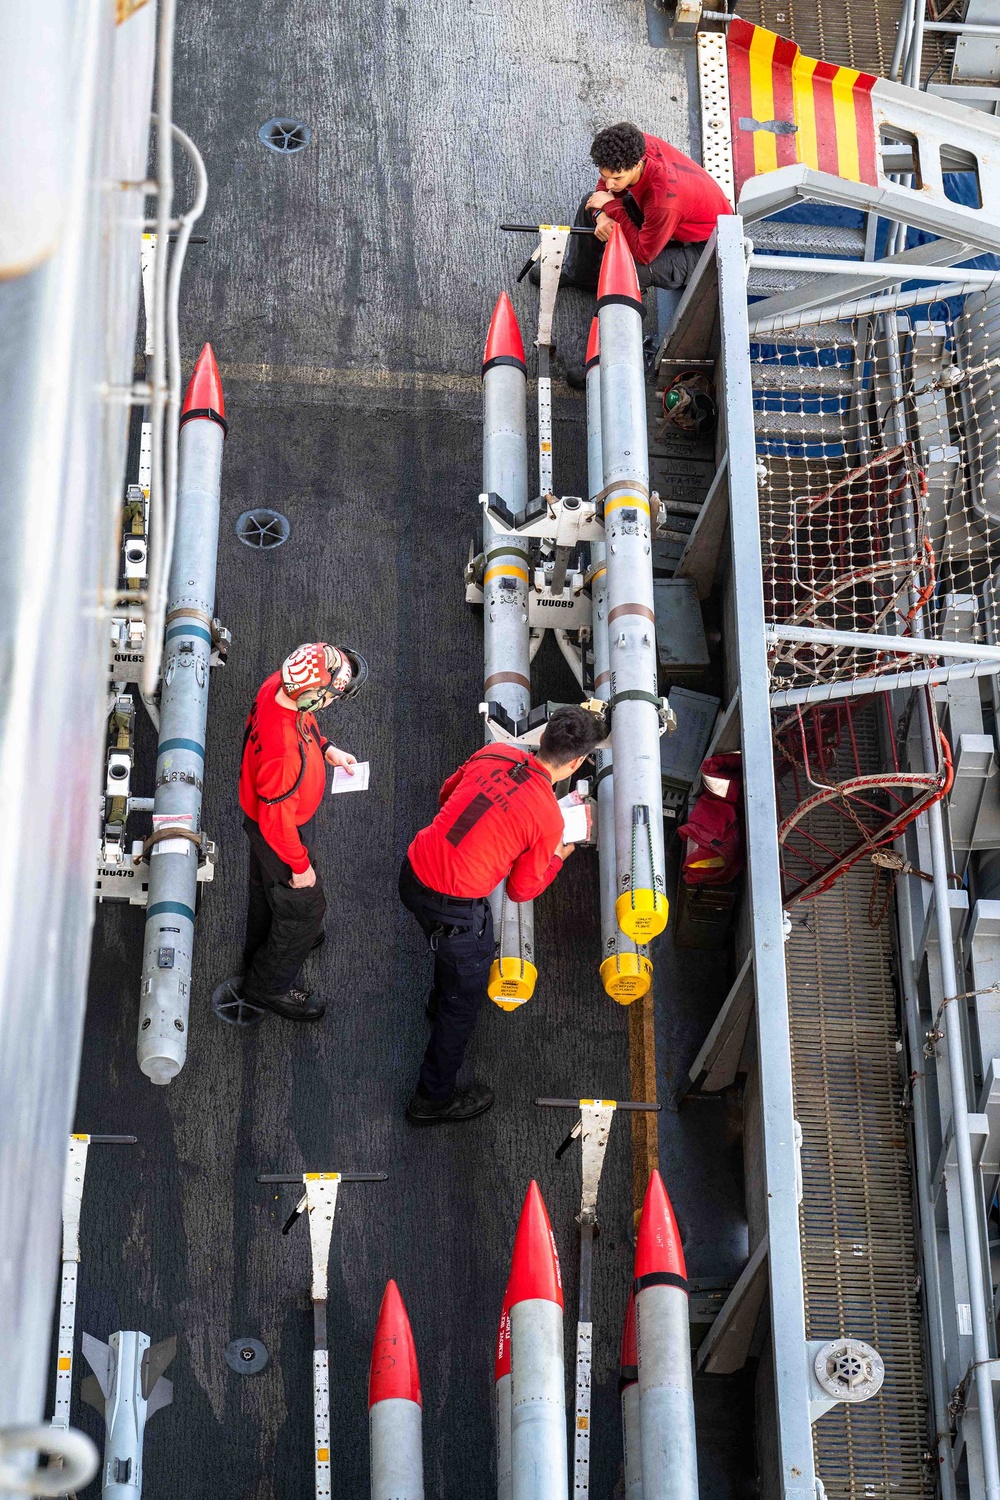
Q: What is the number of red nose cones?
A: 9